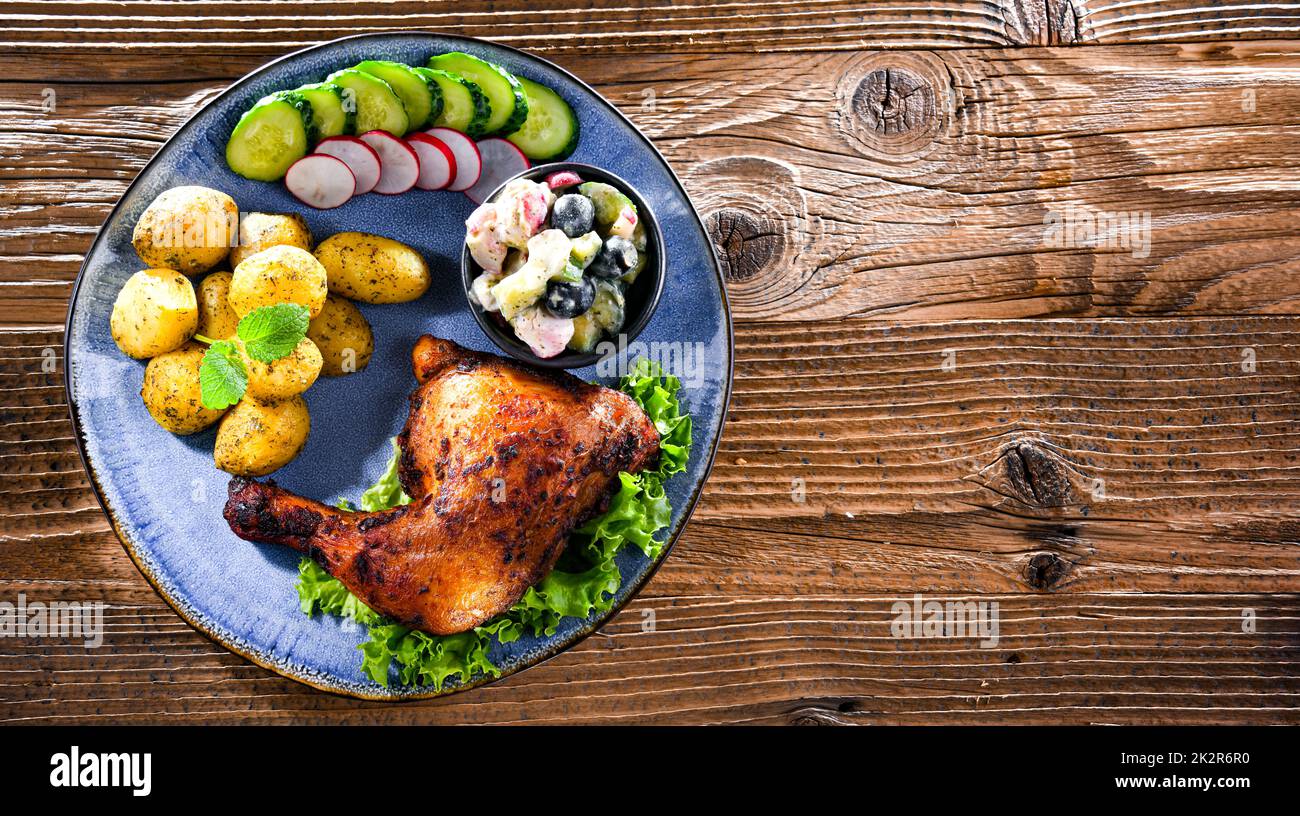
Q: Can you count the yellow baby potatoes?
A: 10